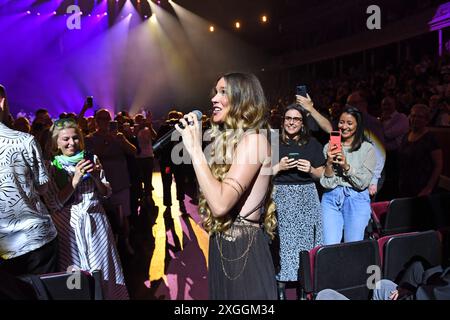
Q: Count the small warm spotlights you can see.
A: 3